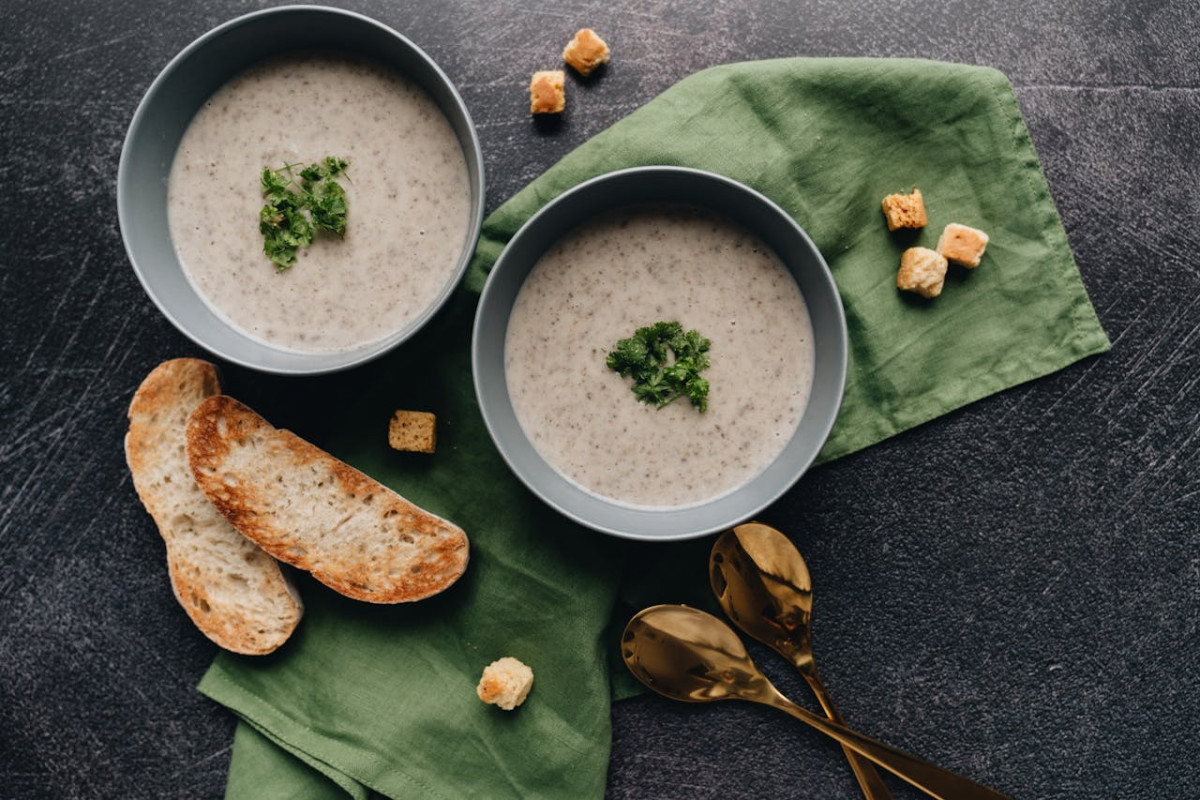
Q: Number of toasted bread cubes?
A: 7